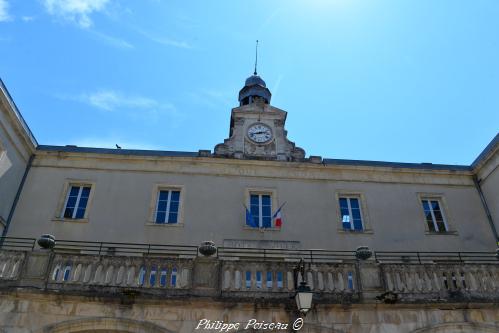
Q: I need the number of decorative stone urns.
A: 3